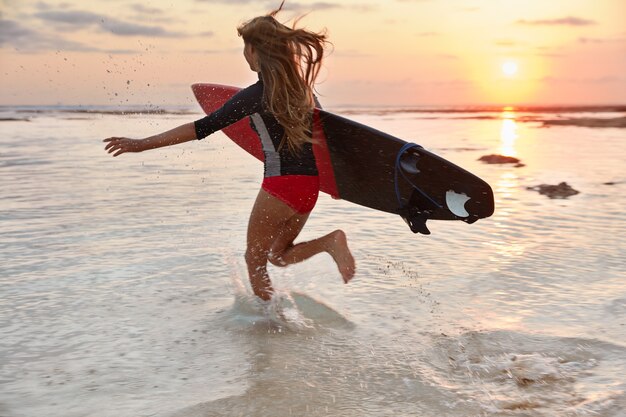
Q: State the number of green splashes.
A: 0